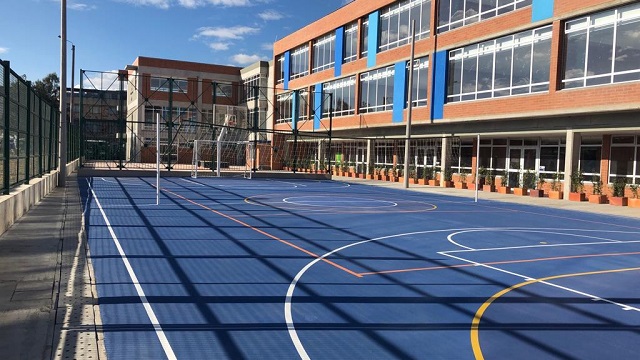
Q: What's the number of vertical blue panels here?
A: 8